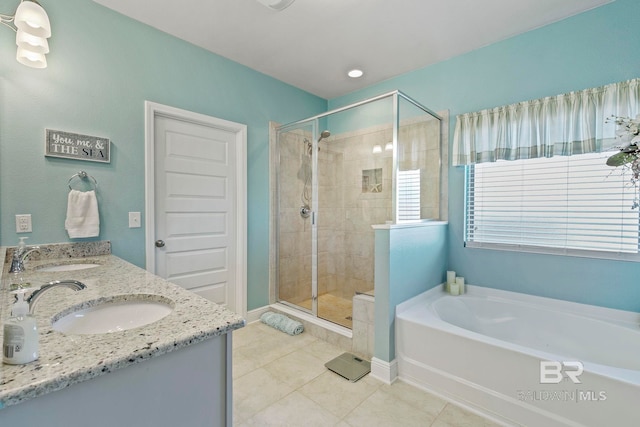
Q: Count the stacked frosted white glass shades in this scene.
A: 3